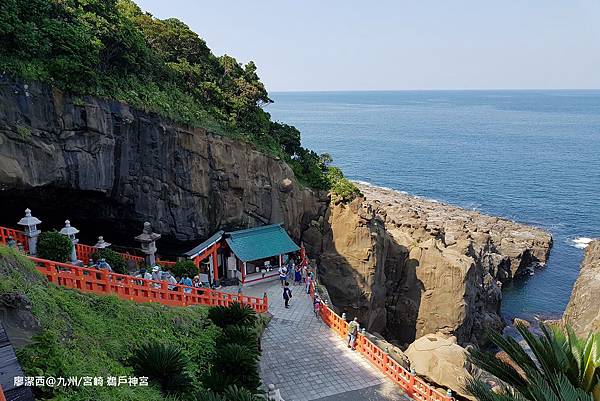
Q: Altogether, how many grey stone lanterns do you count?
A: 4